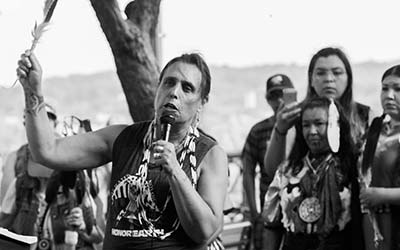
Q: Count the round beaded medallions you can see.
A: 1